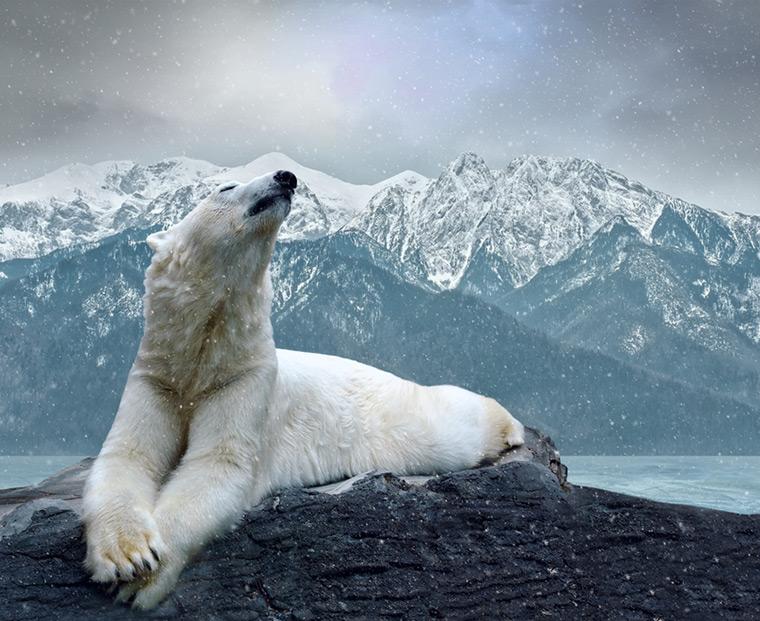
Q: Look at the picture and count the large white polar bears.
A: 1